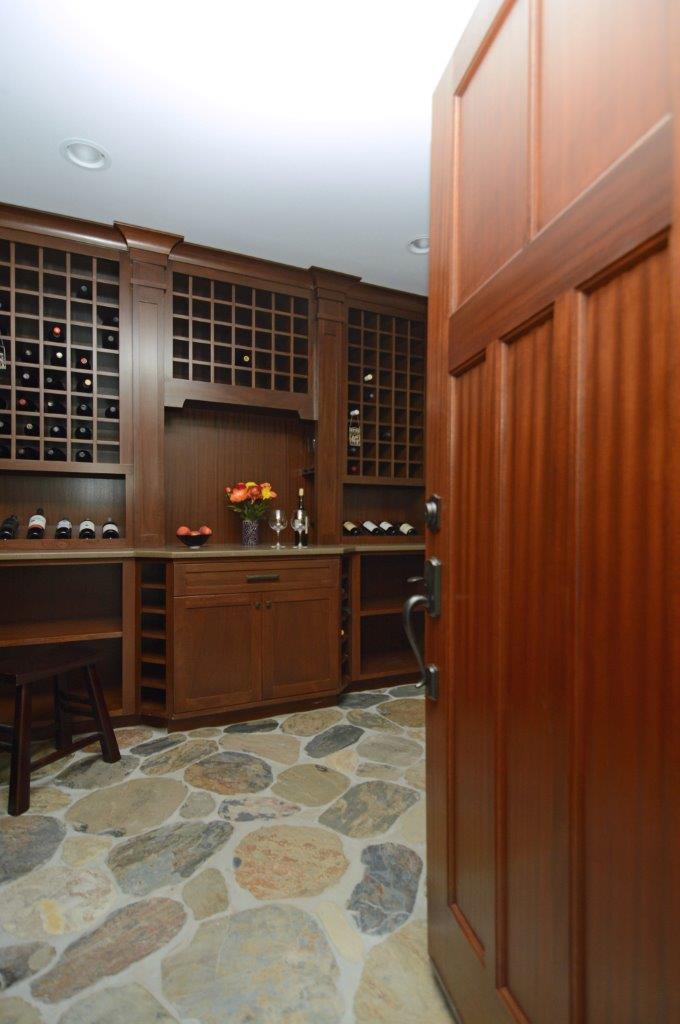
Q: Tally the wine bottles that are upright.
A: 1